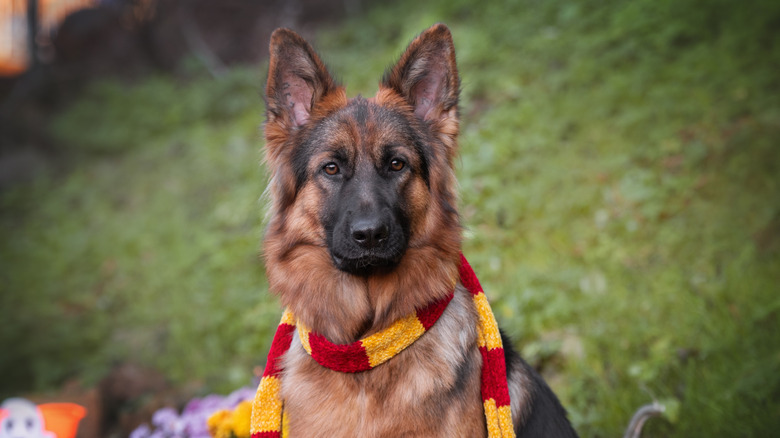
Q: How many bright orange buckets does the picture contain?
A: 1